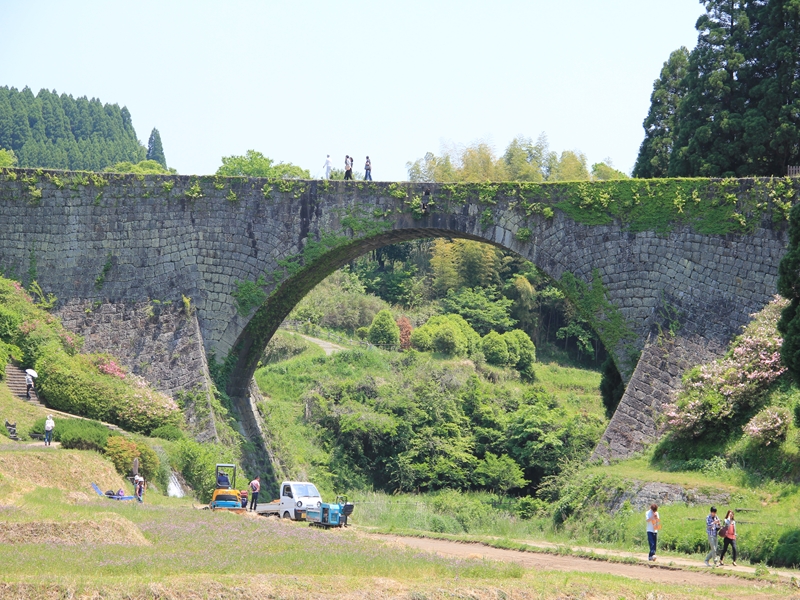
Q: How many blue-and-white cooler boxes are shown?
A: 0